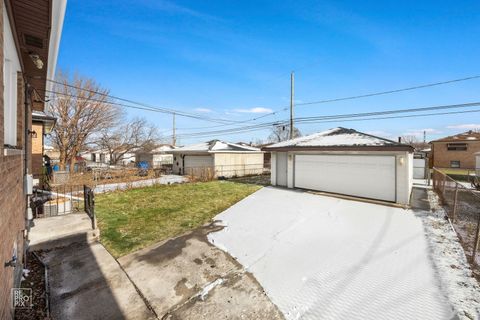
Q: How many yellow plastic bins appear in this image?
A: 0